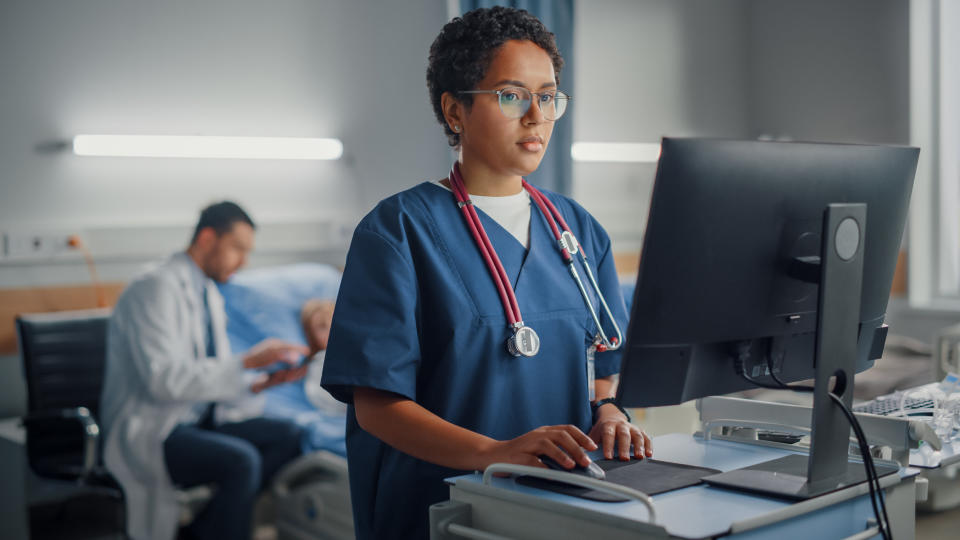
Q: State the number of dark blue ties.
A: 1